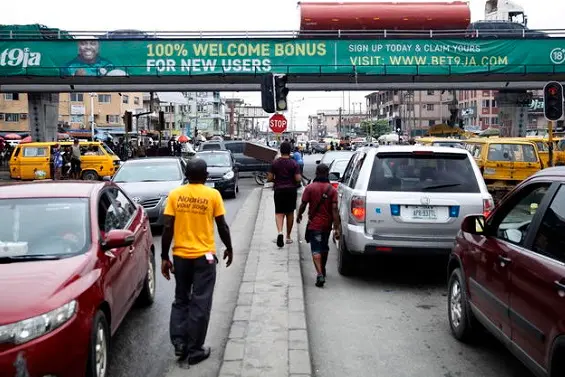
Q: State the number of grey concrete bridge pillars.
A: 2